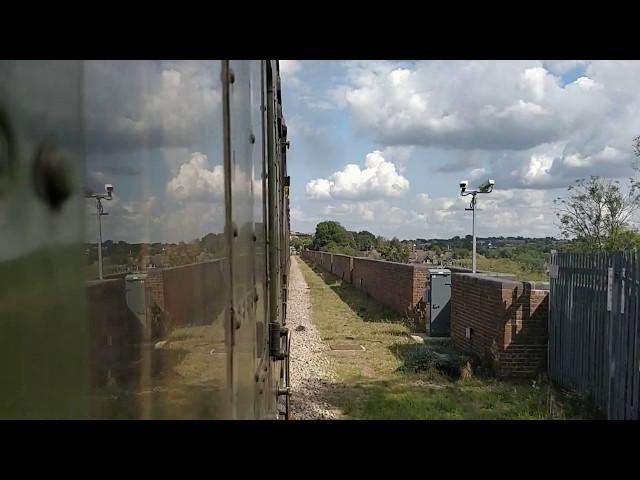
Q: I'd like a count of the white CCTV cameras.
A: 2